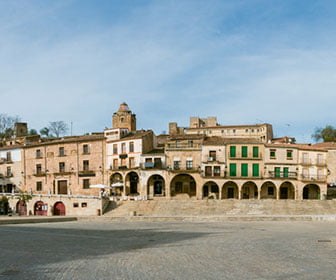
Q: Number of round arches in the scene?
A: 13